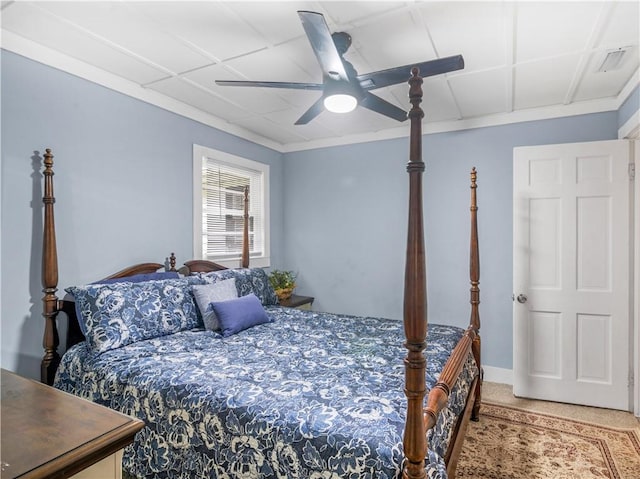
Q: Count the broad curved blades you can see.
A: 5